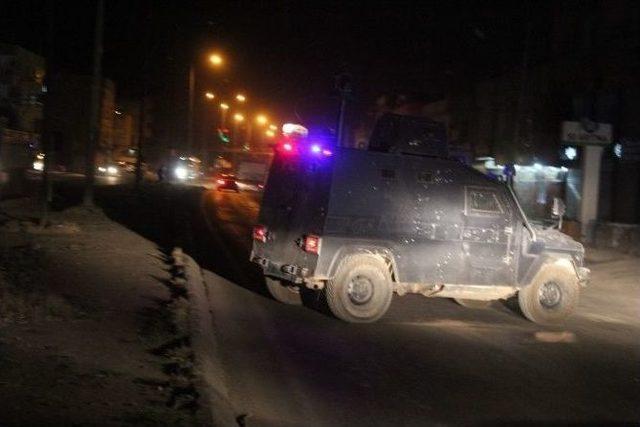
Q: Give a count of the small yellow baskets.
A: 0